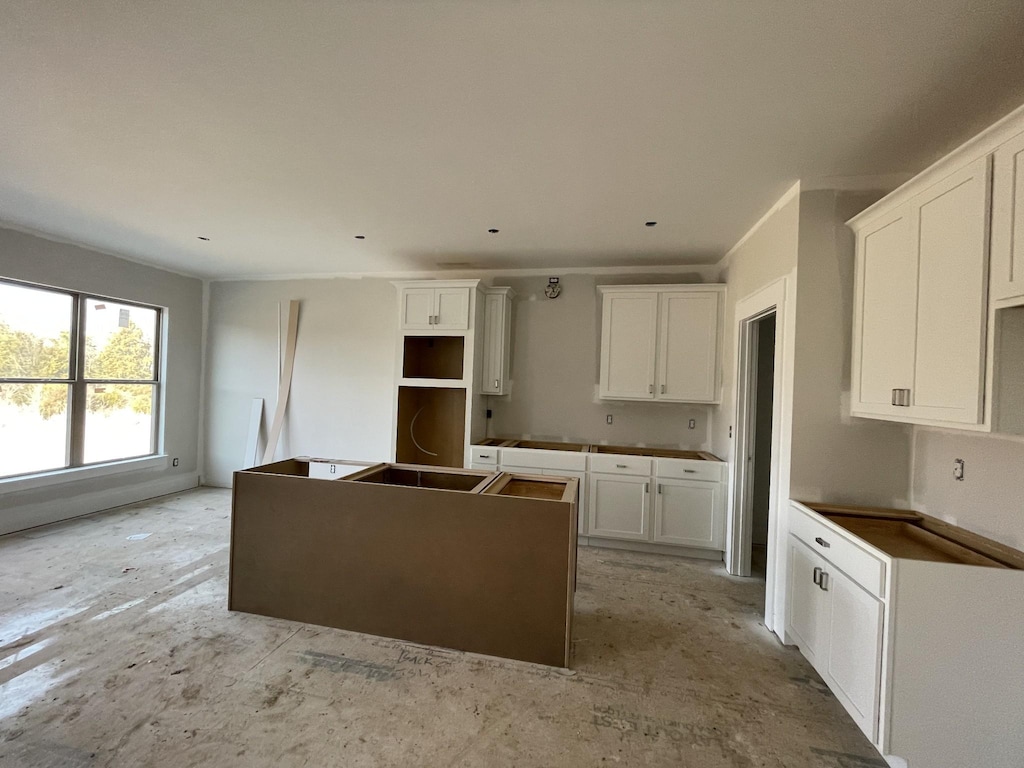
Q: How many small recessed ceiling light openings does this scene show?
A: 4